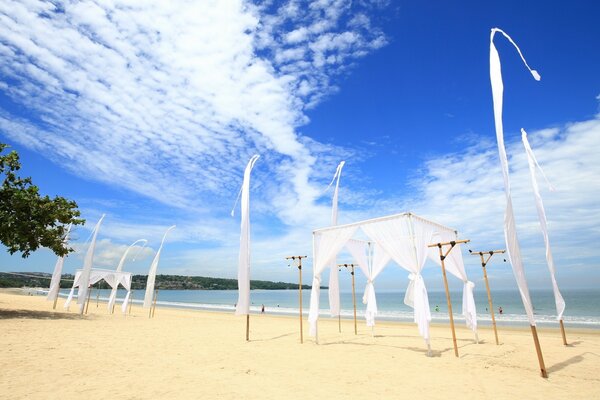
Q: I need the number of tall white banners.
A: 8